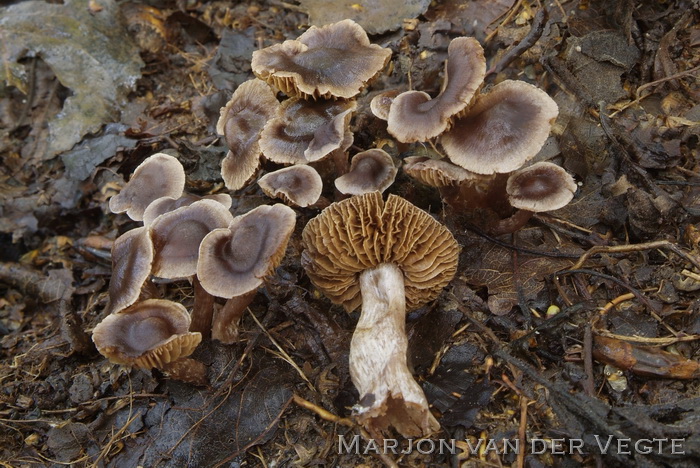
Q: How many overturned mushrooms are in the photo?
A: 1